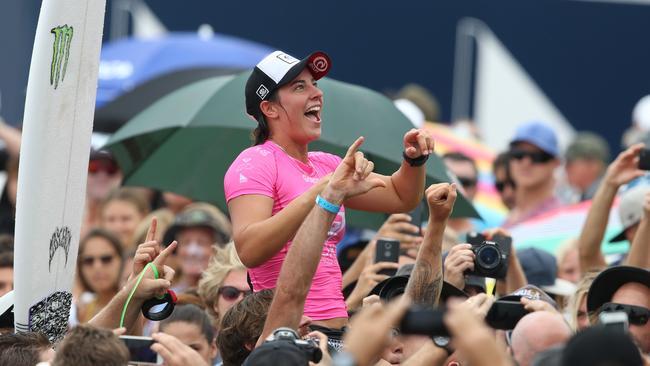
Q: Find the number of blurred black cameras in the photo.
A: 1